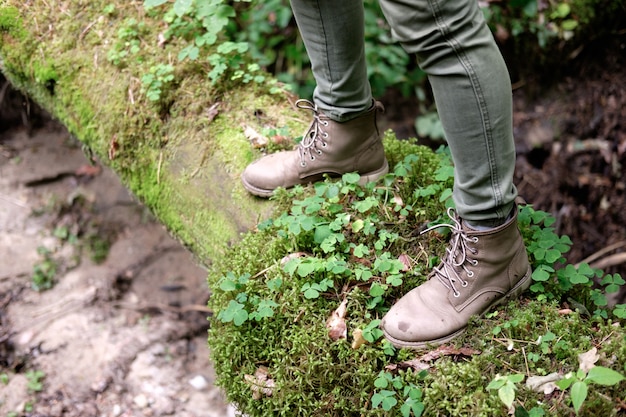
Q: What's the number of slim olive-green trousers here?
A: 1